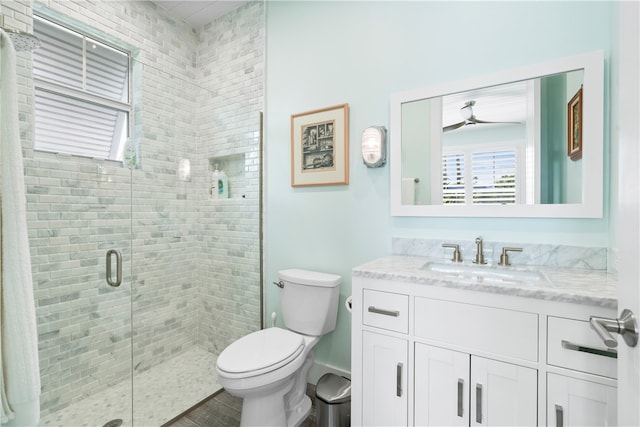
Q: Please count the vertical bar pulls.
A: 4